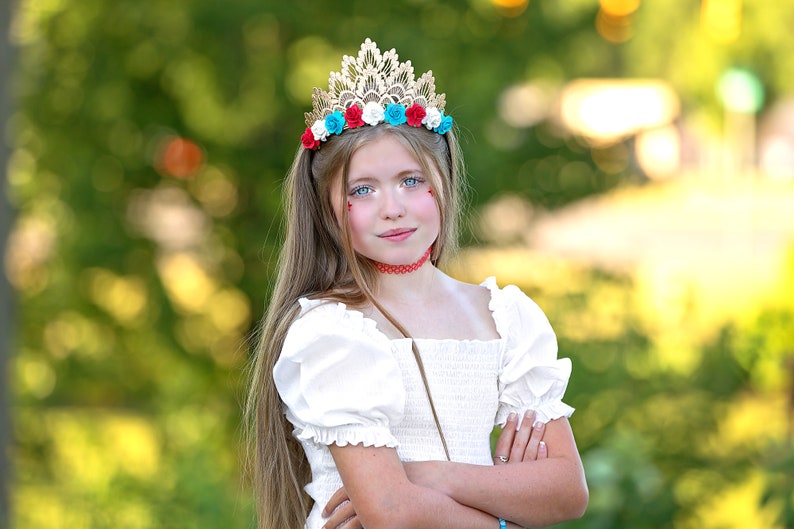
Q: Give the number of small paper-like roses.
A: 9